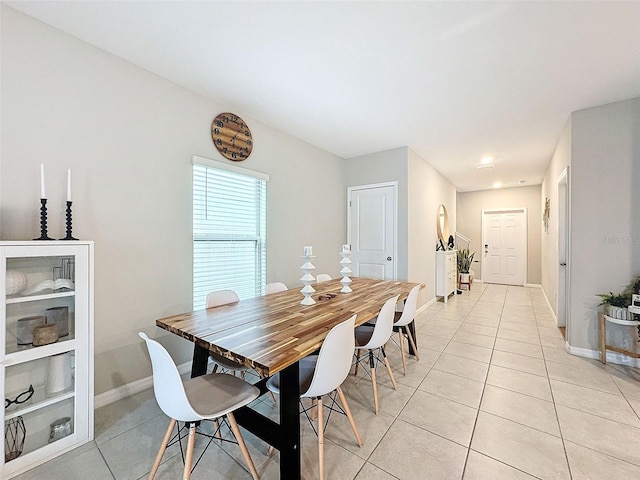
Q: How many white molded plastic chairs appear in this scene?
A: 7